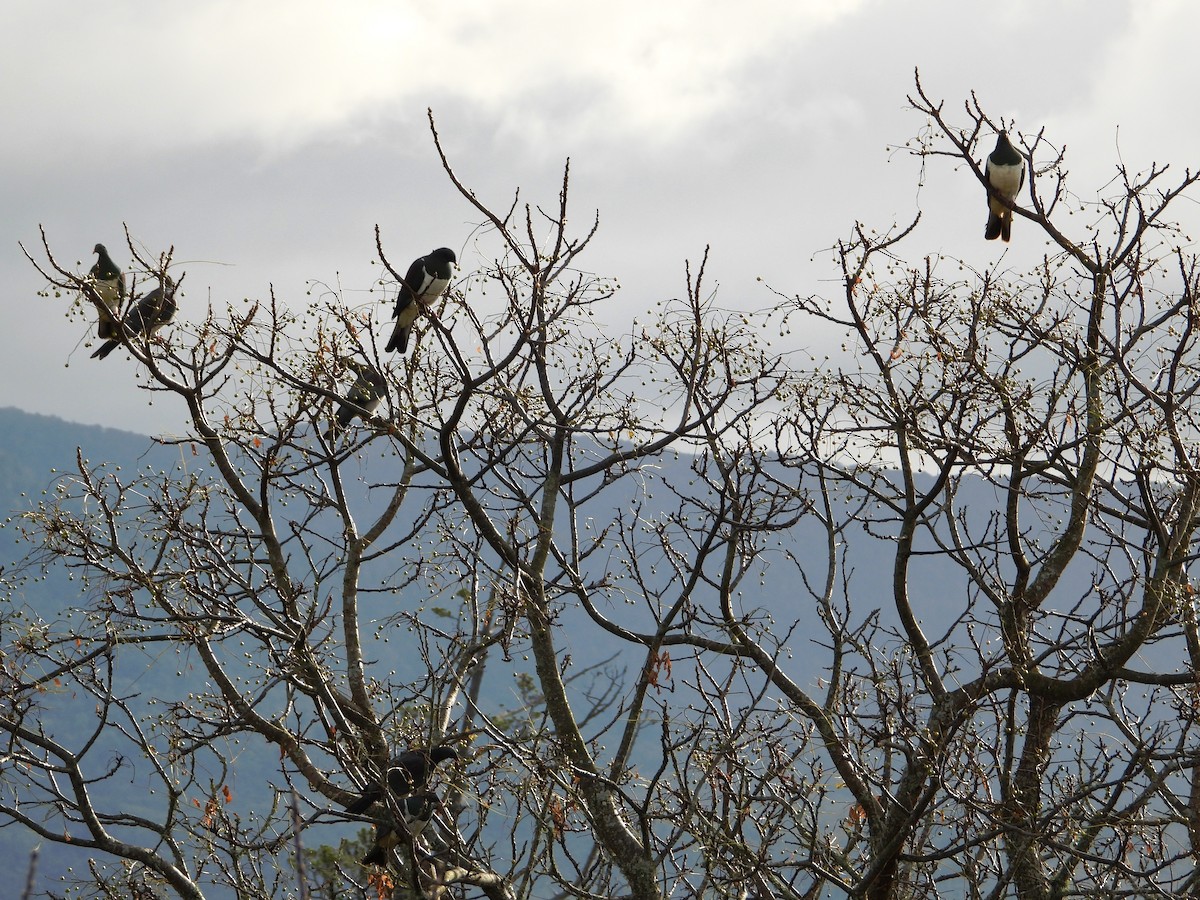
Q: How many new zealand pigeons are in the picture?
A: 7